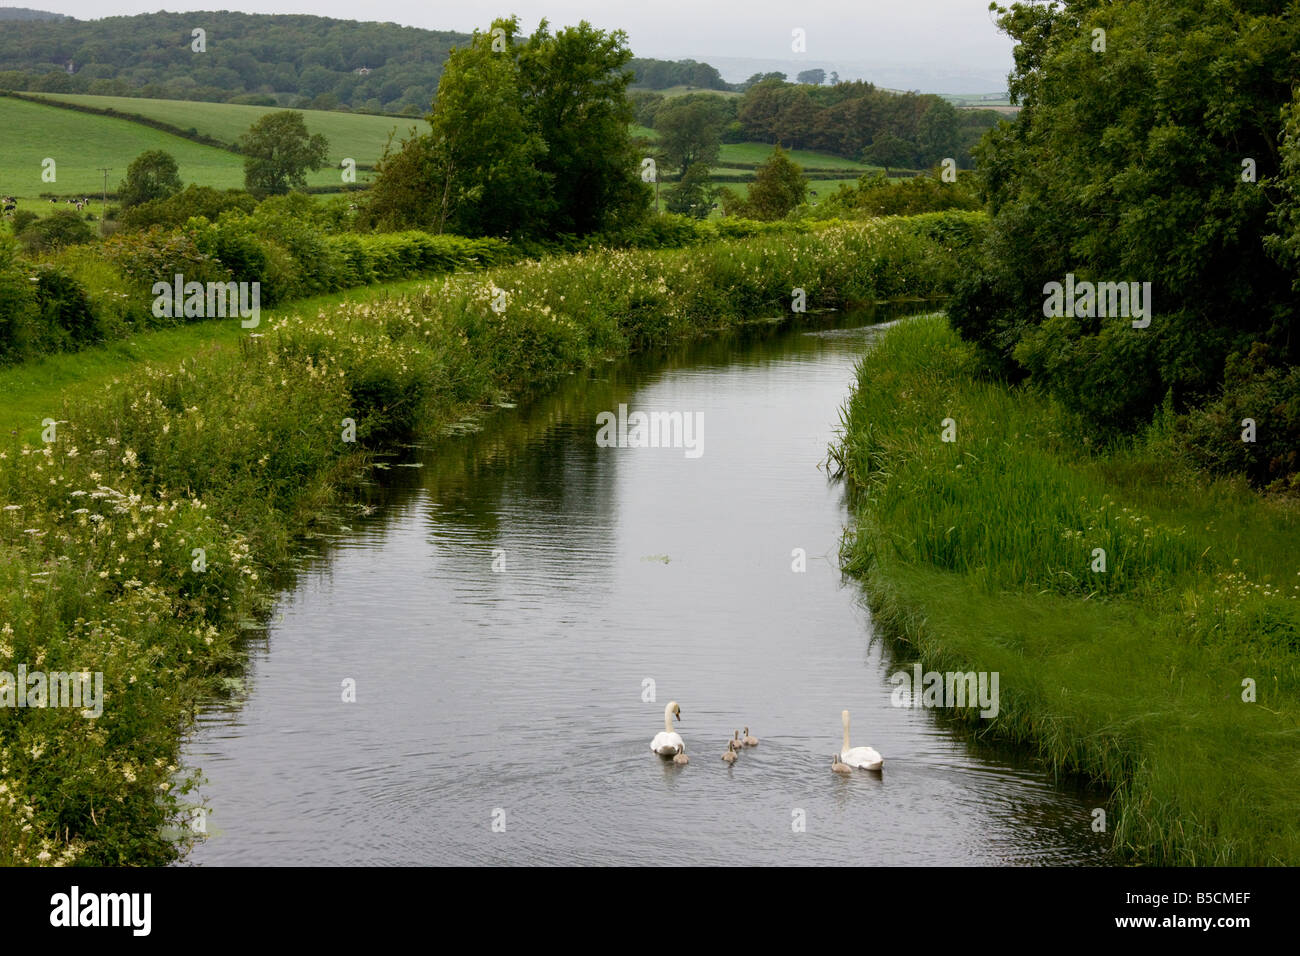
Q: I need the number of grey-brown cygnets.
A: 5